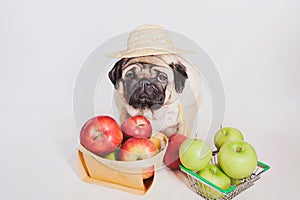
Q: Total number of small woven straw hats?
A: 1